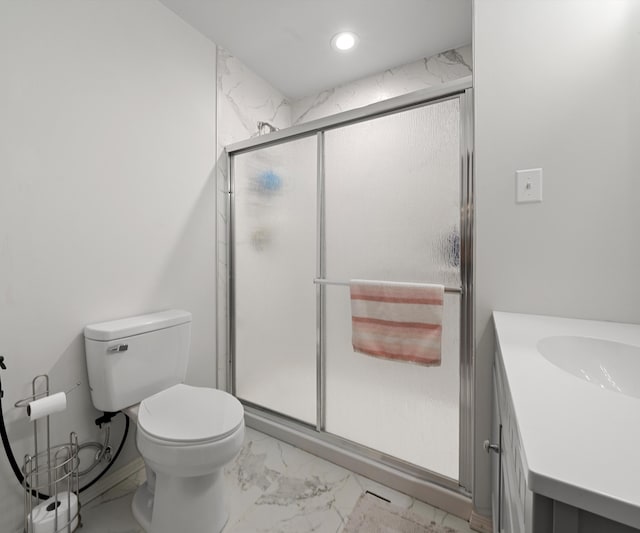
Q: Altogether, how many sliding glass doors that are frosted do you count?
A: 2